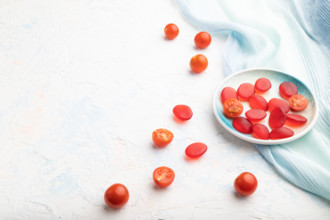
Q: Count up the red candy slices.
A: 14